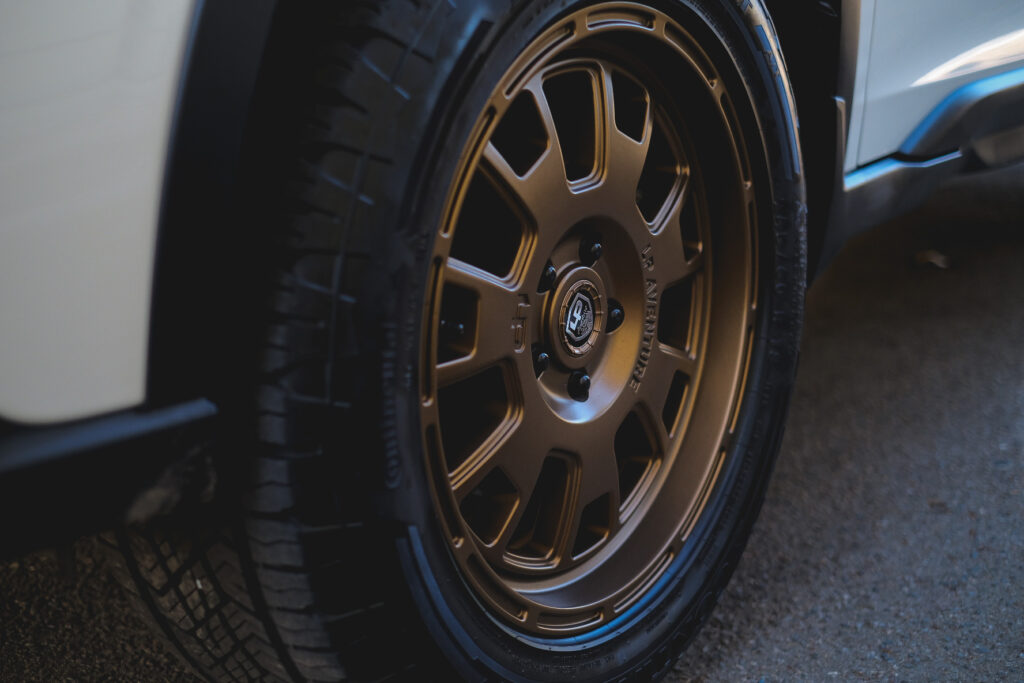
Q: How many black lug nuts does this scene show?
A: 5